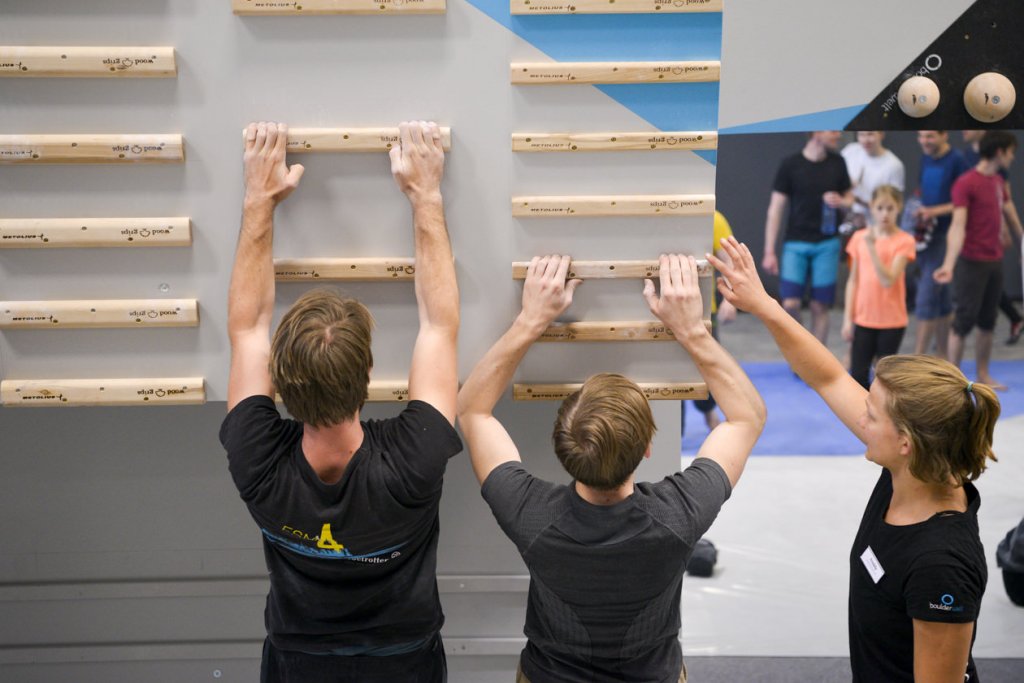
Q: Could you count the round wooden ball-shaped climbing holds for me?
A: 2